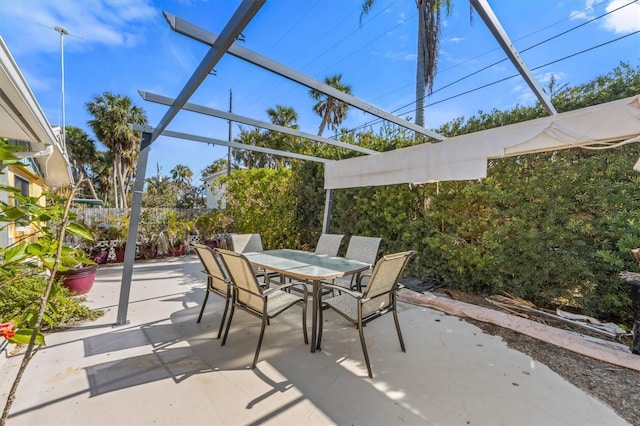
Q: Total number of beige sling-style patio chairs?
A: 6